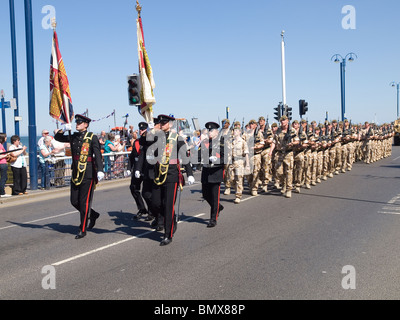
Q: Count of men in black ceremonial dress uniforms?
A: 5